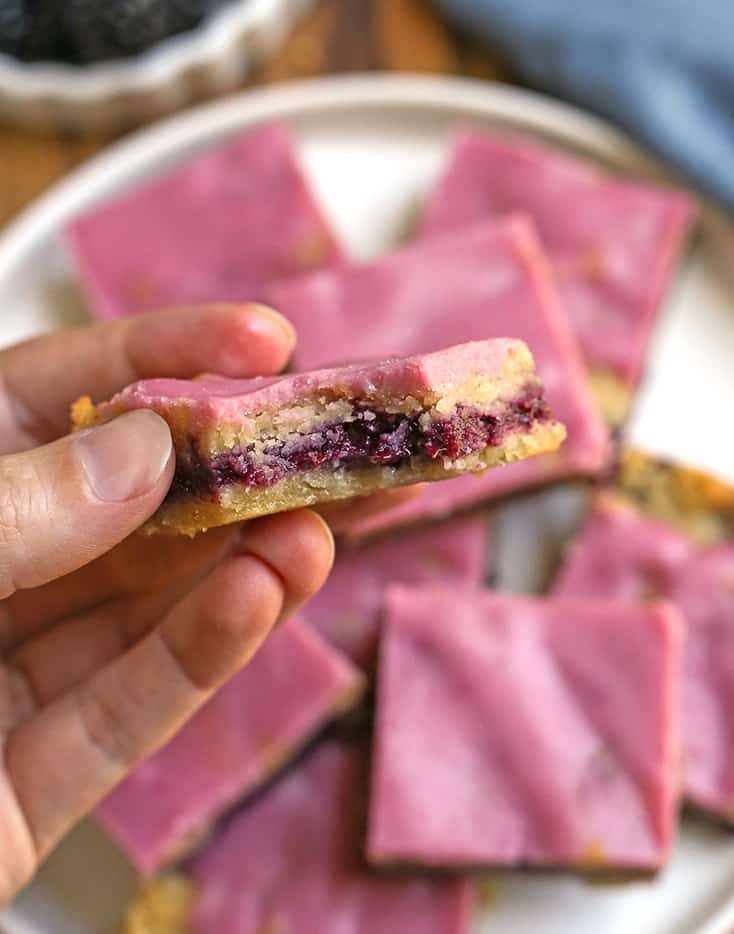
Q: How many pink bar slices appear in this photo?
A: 9